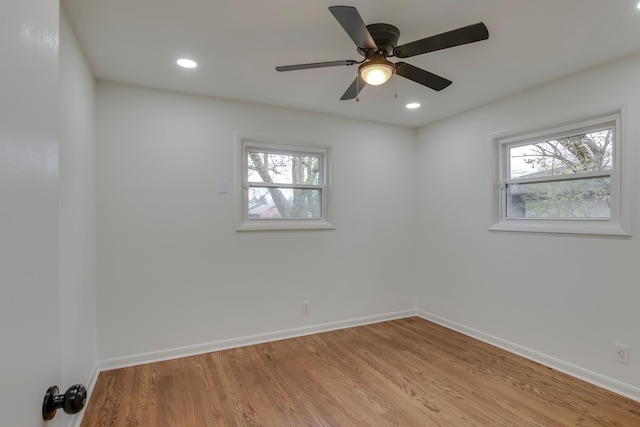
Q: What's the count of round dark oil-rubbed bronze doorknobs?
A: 1